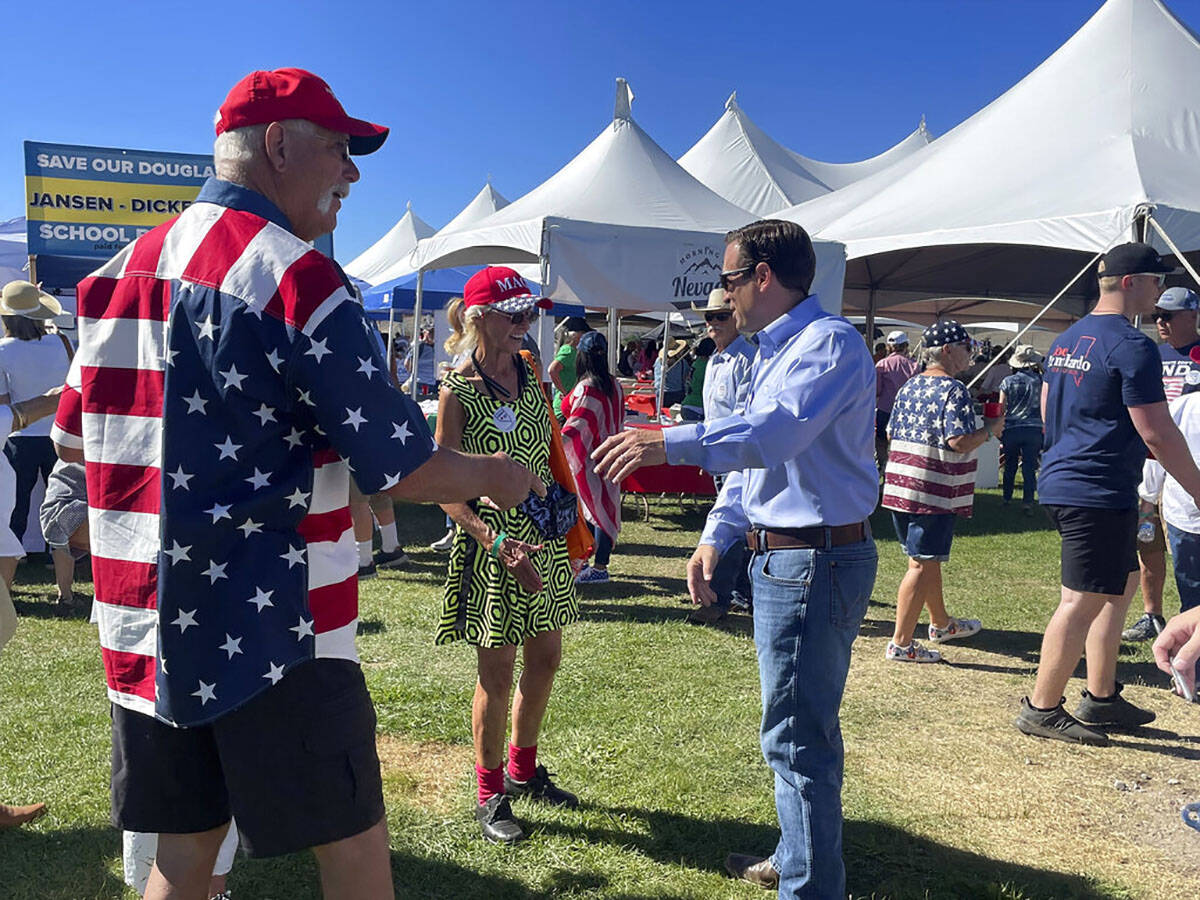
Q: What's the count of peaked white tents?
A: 6